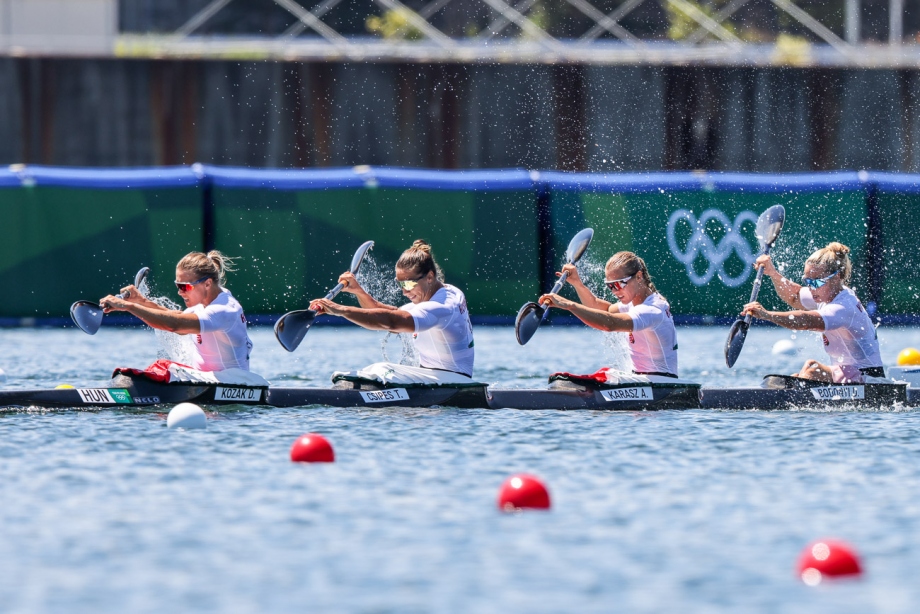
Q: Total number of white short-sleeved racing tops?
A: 4